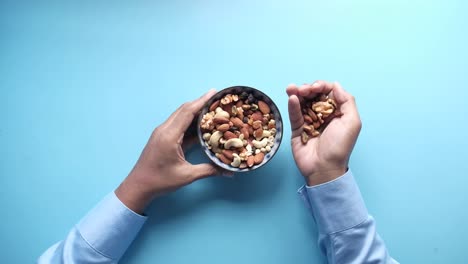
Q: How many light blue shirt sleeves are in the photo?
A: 2